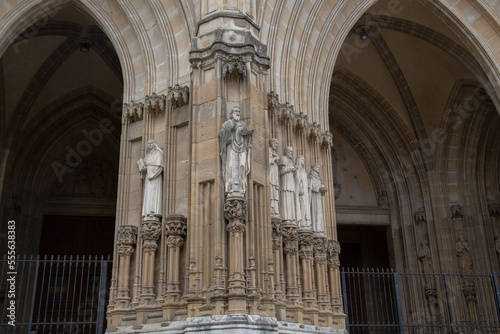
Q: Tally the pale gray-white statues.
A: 6